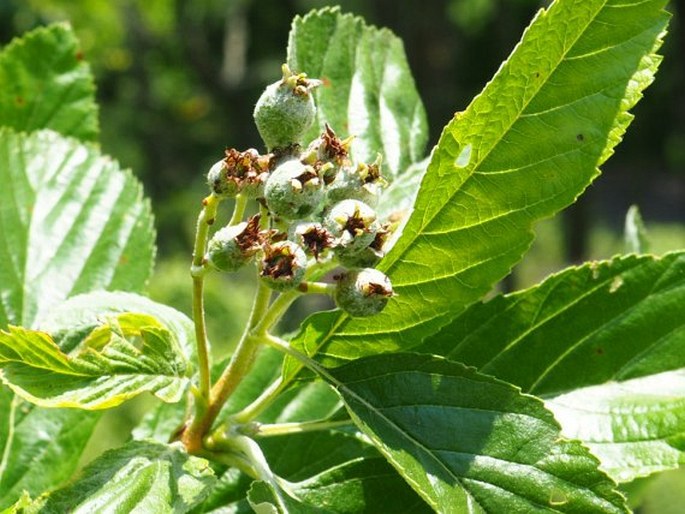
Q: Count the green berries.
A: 12